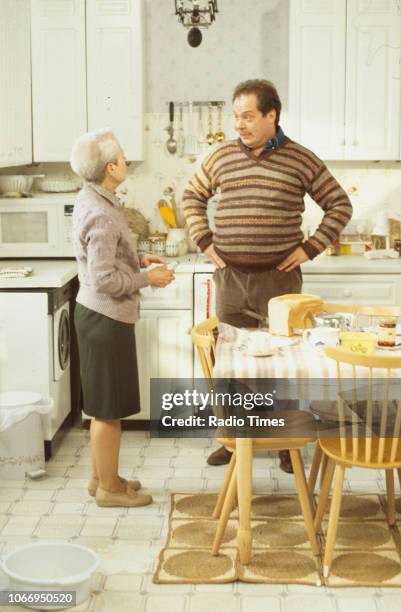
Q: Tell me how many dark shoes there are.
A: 2